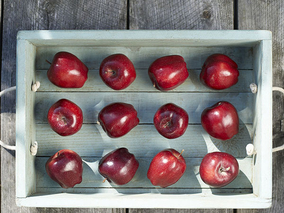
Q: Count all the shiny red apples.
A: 12